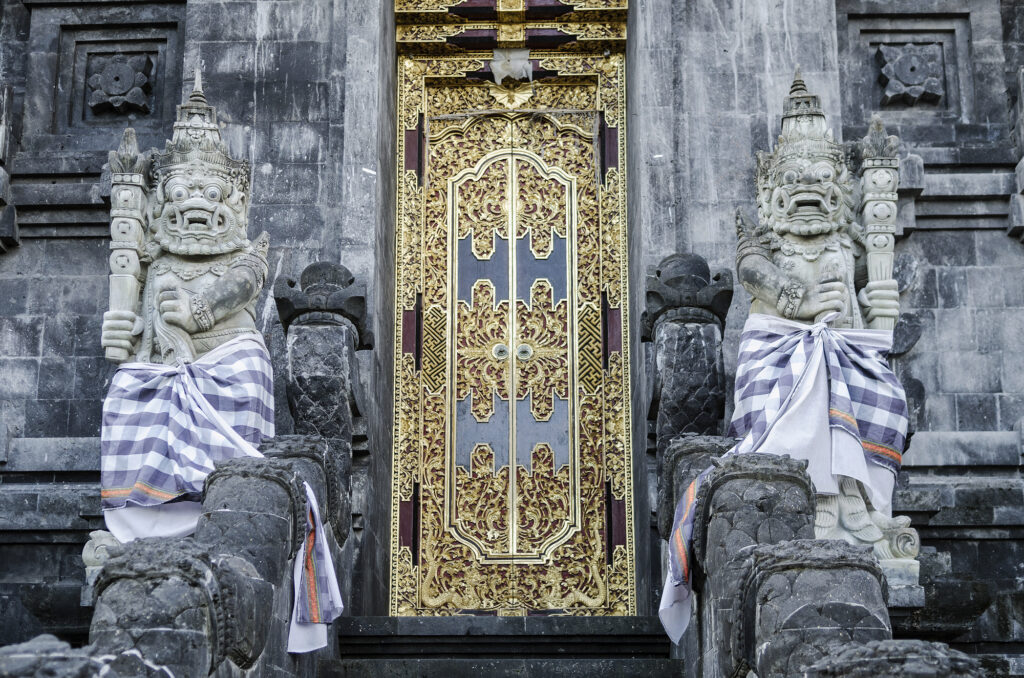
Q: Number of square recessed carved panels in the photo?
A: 2